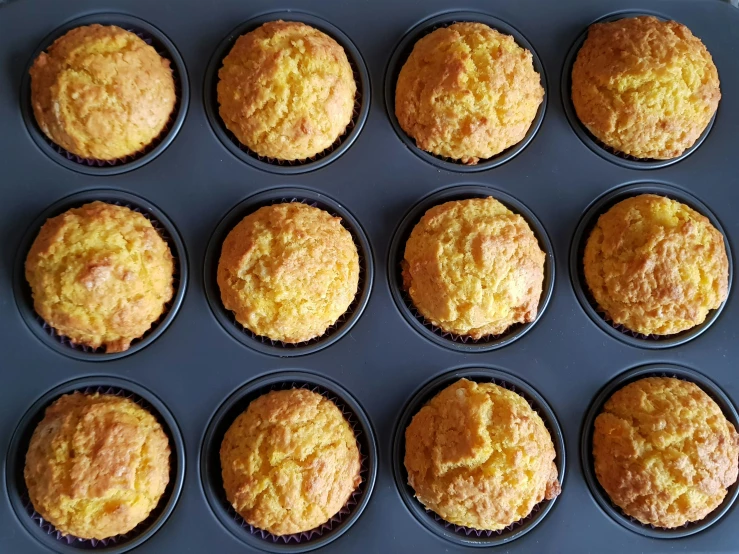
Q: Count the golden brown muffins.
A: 12